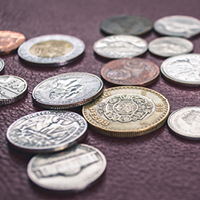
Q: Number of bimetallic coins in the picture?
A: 2